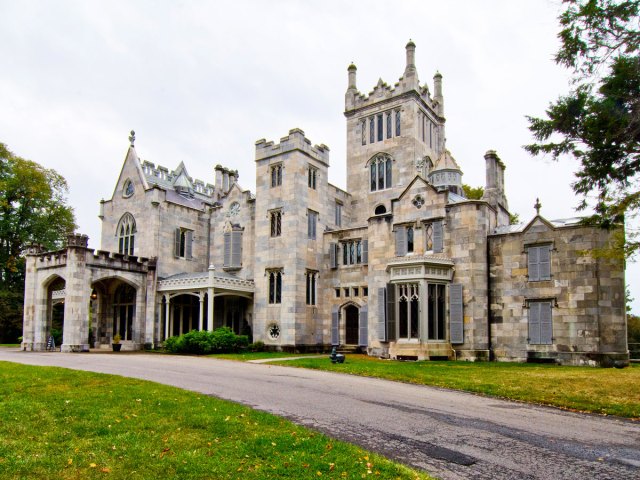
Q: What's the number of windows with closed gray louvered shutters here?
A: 3